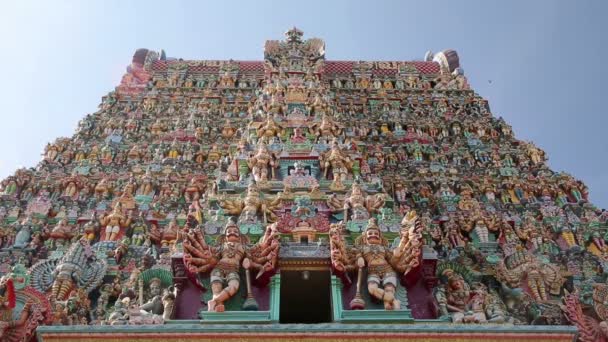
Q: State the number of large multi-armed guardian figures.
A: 2